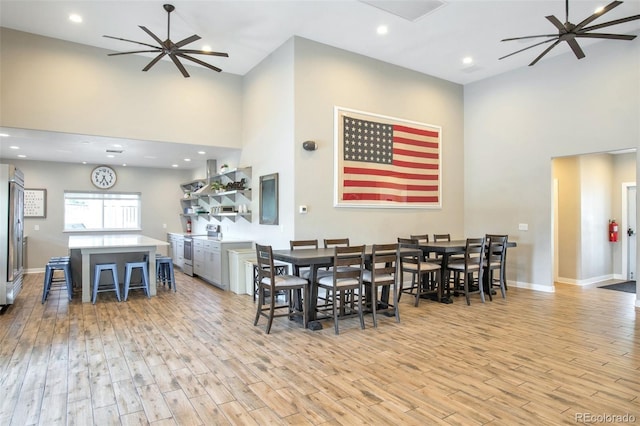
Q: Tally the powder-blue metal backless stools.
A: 8